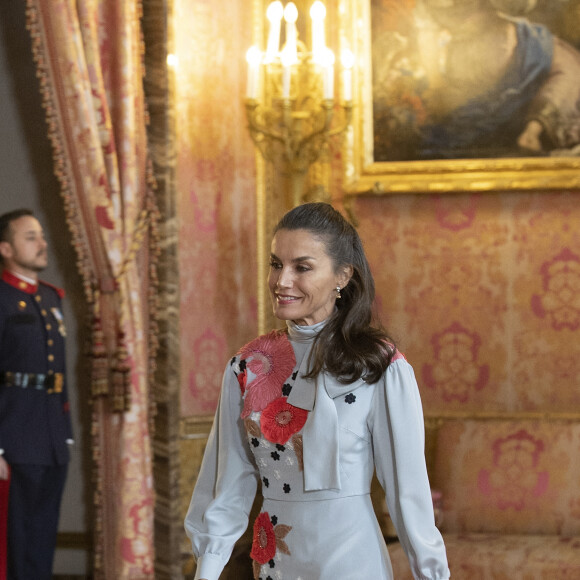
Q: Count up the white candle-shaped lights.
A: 7